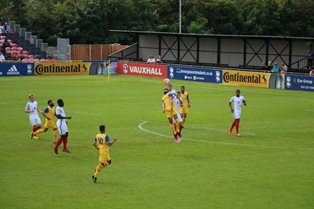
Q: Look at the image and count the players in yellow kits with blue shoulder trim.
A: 4